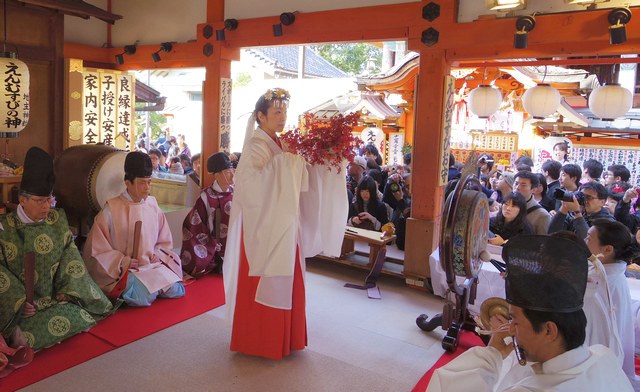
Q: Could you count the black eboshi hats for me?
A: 4